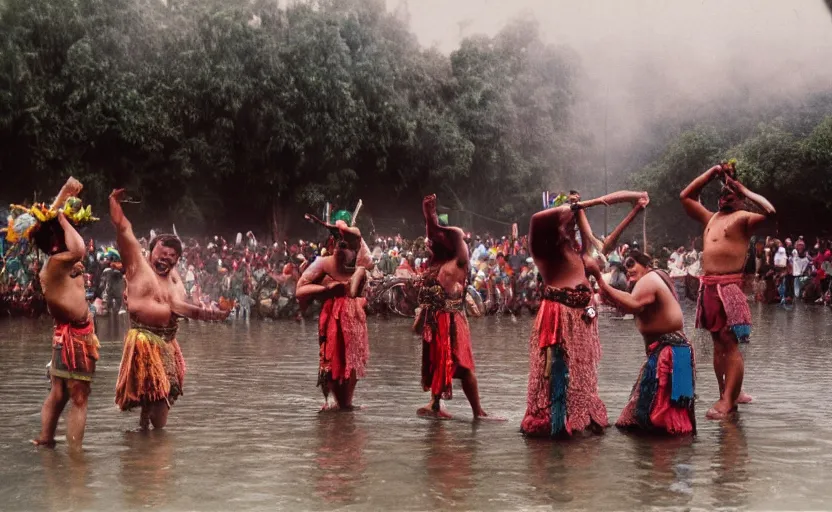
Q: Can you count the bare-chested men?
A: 7